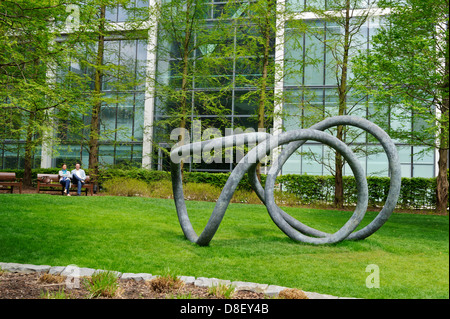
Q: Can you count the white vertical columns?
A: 4